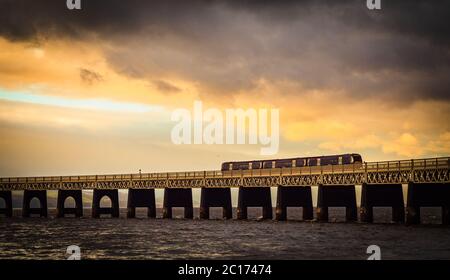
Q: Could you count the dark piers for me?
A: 12